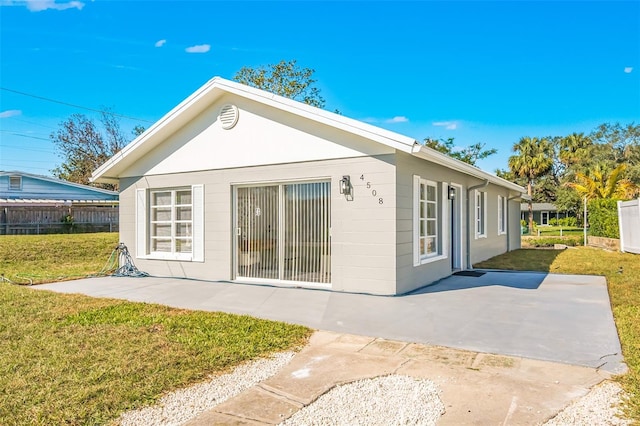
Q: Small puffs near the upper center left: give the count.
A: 2